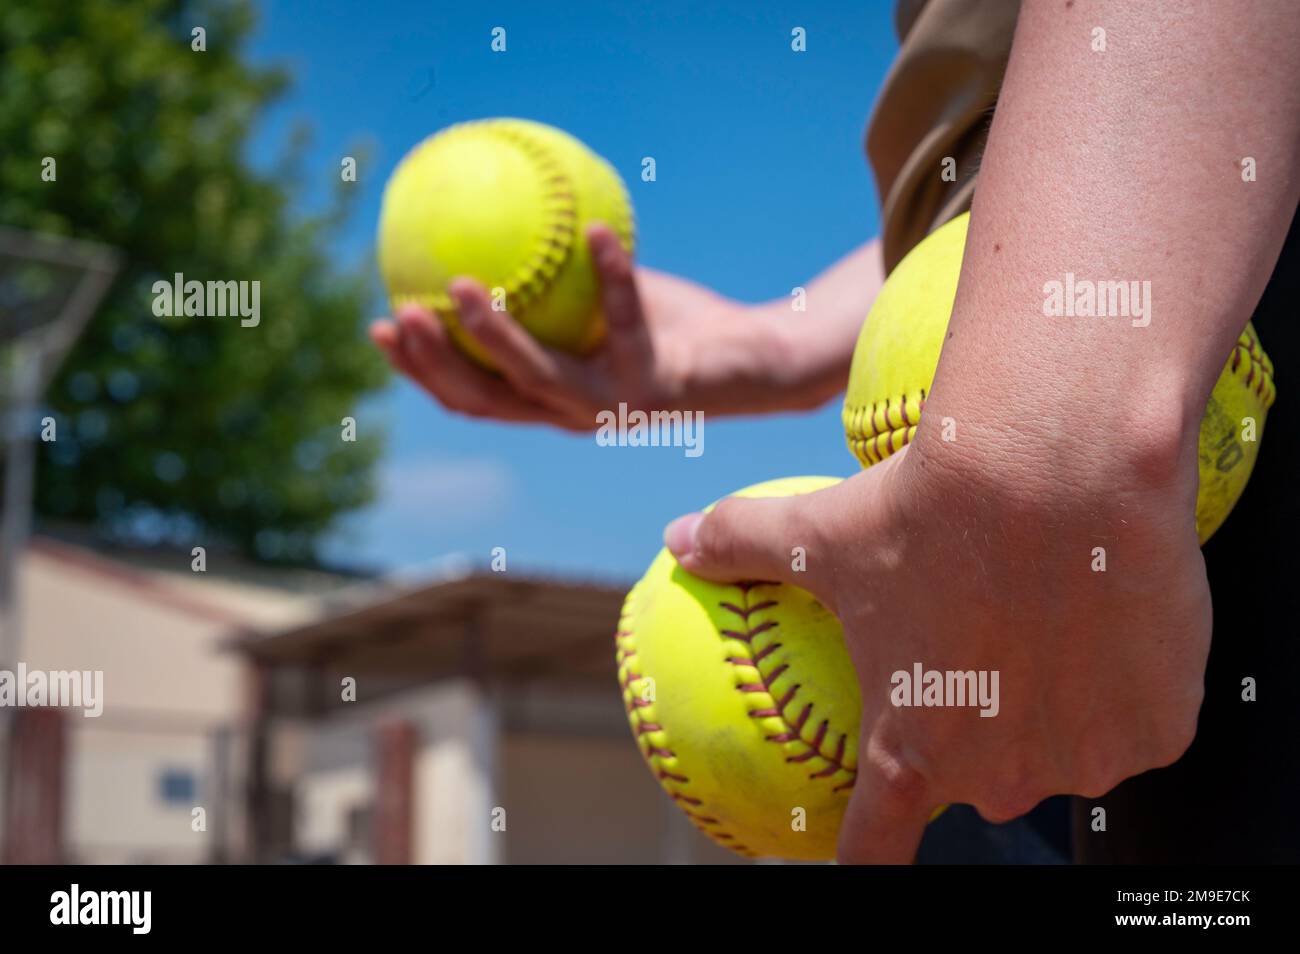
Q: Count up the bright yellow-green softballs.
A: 3